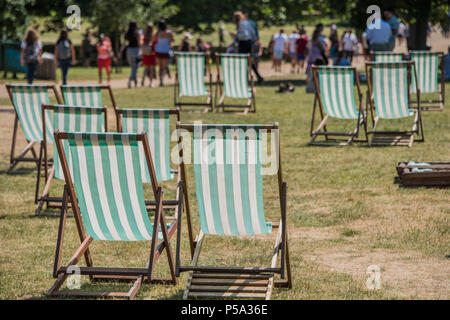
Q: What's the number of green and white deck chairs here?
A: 12